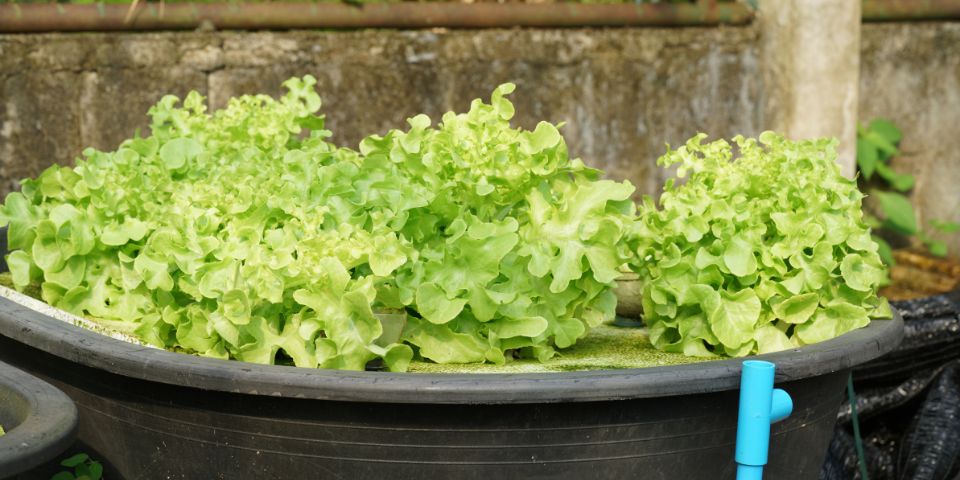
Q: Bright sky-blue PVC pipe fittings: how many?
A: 1